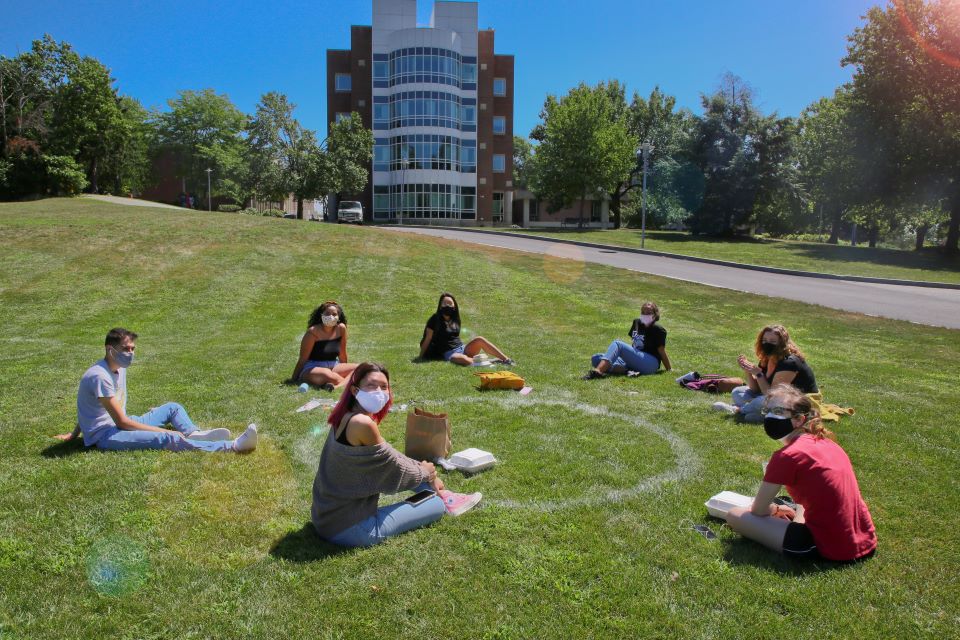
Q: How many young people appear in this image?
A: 7